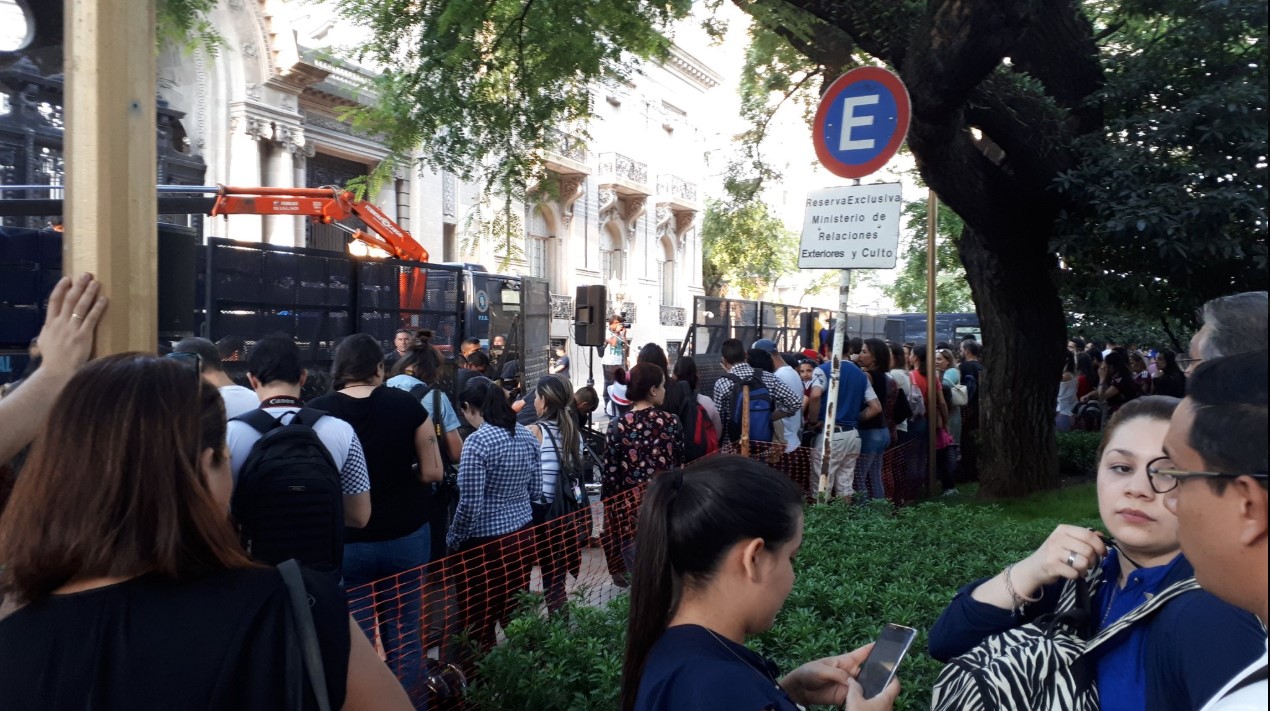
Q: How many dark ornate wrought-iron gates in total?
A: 1